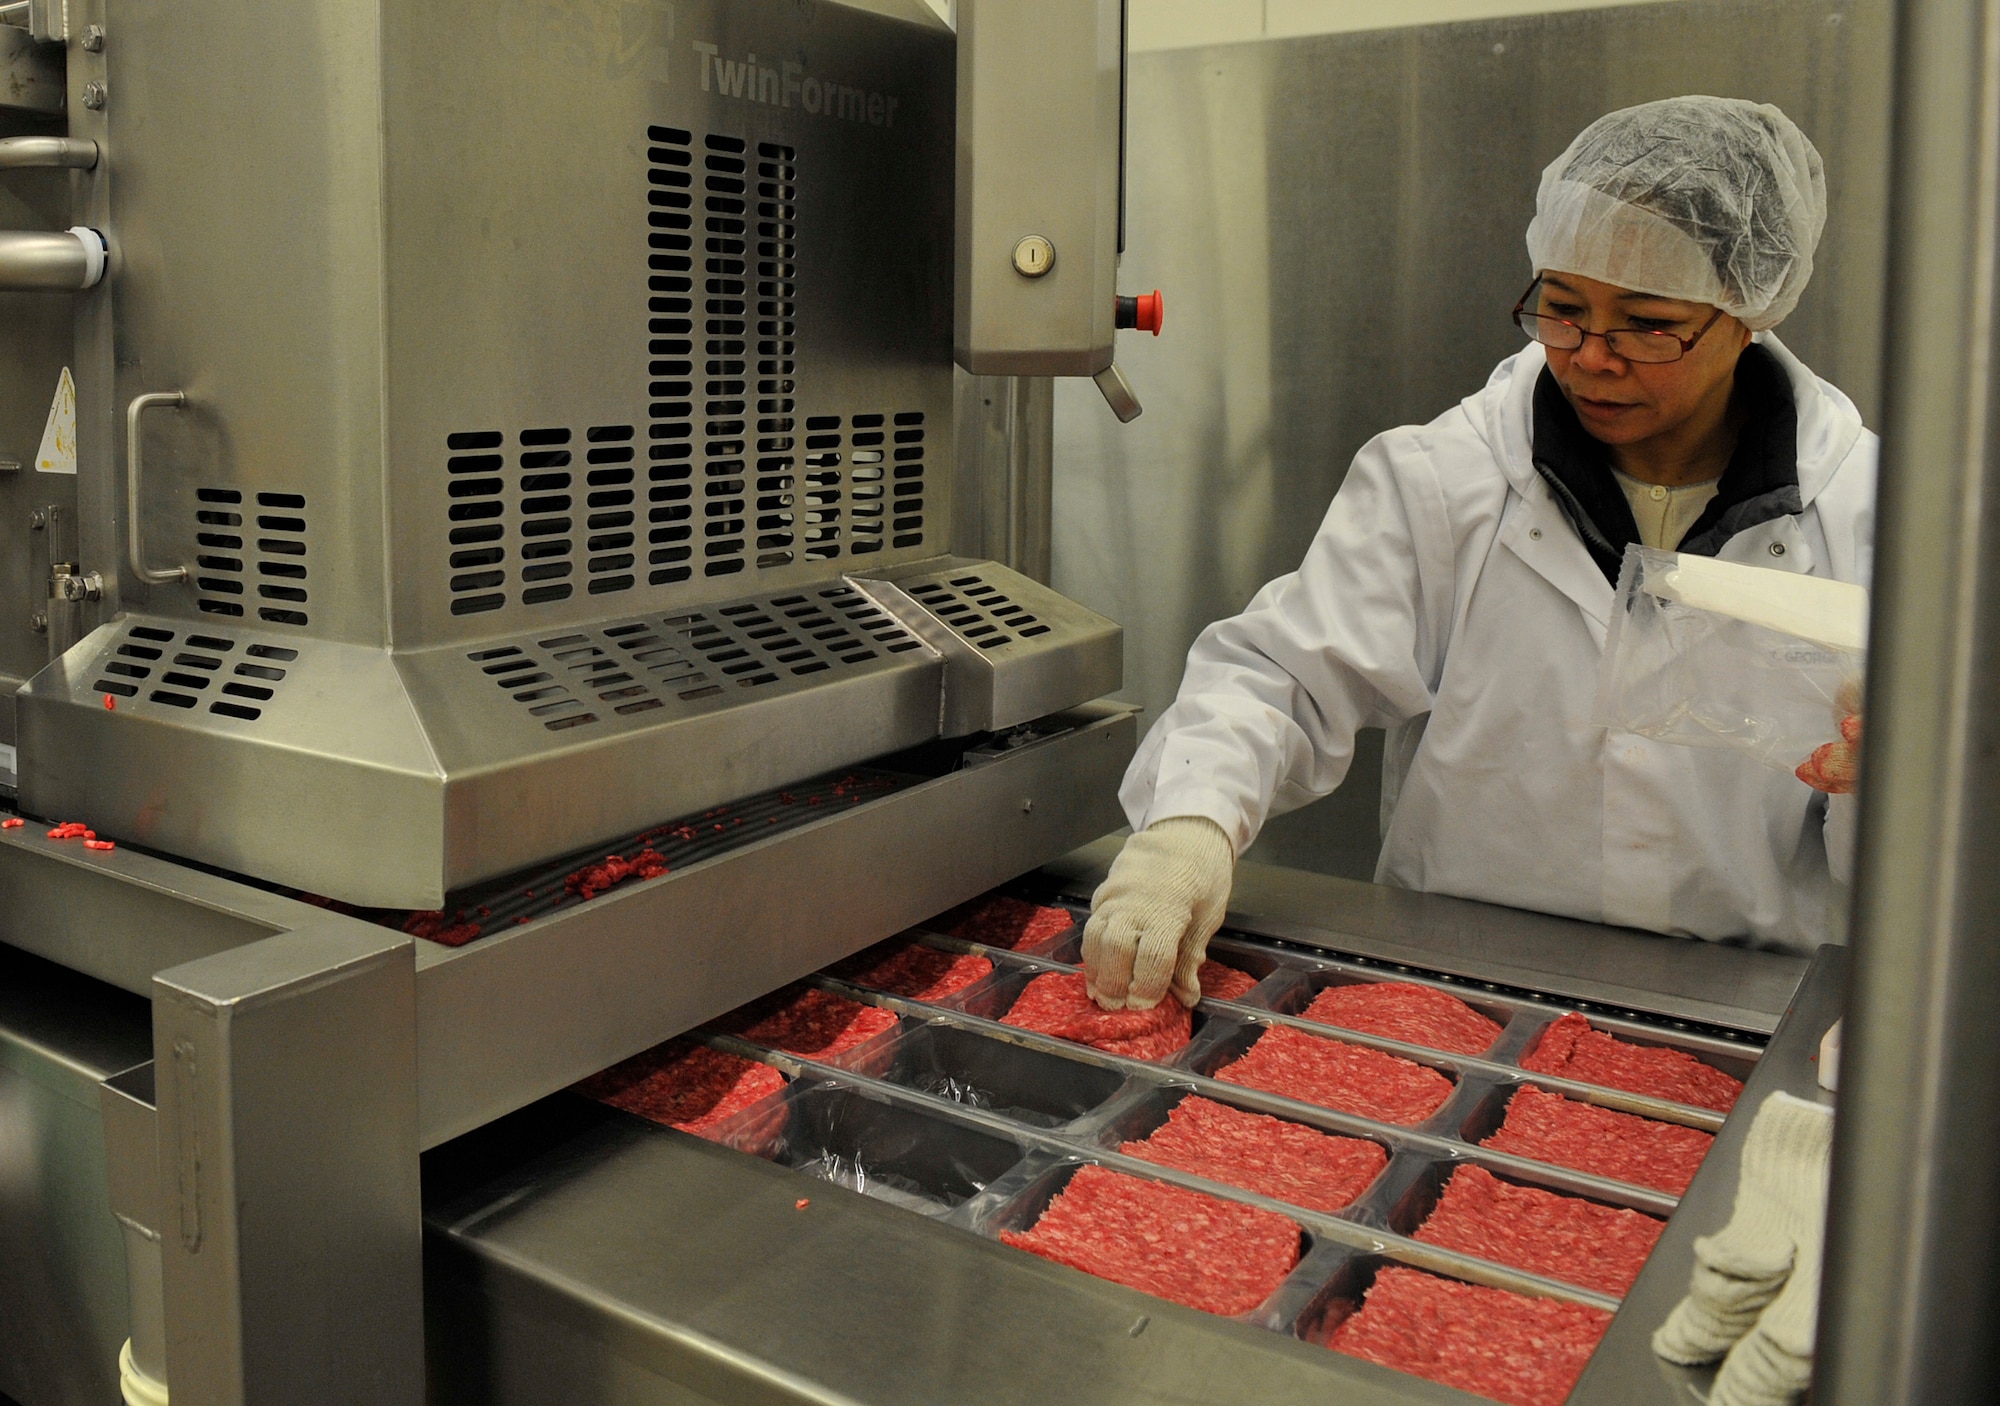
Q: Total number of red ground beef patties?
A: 14